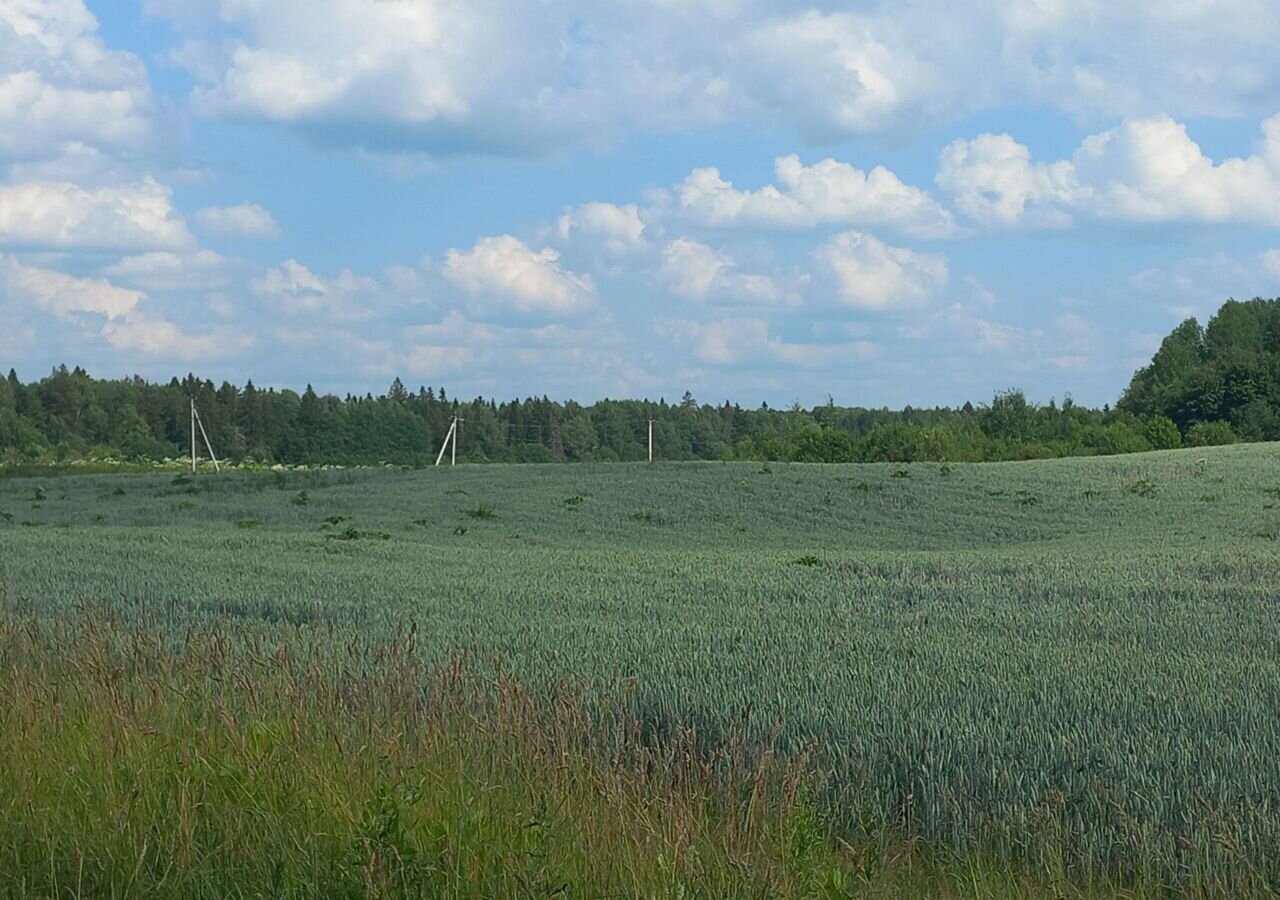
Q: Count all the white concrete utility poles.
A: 3